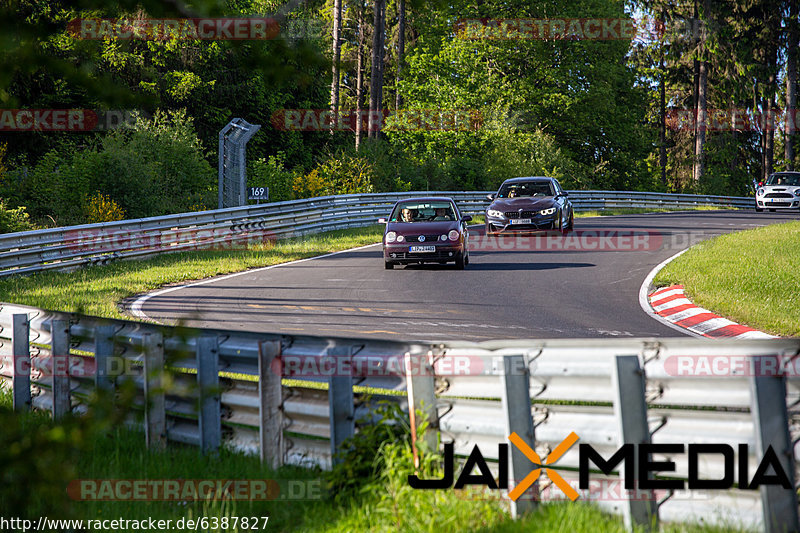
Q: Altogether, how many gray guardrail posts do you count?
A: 11